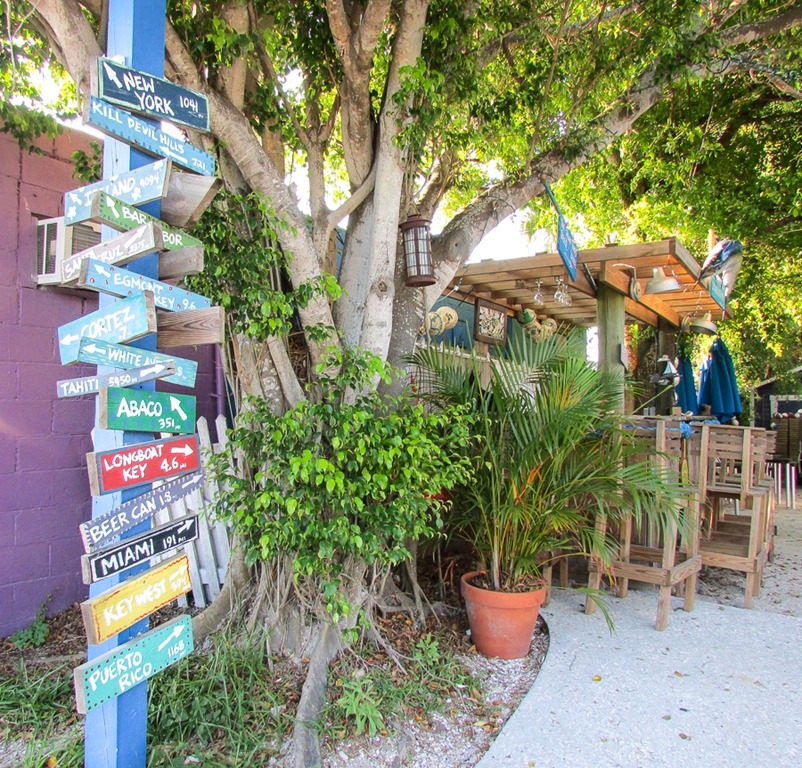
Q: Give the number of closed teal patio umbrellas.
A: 2